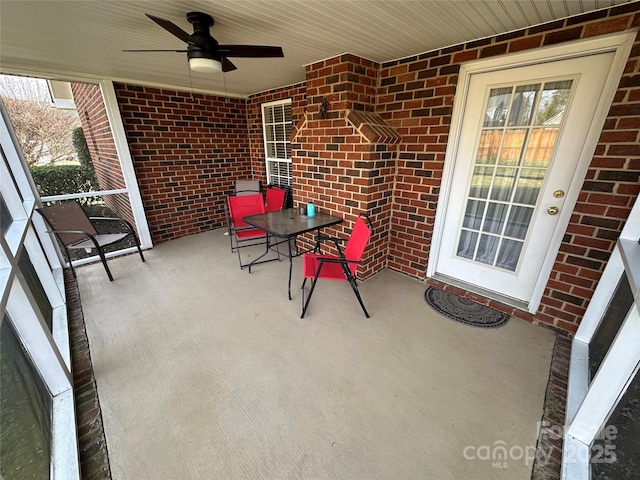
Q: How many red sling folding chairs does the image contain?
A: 3